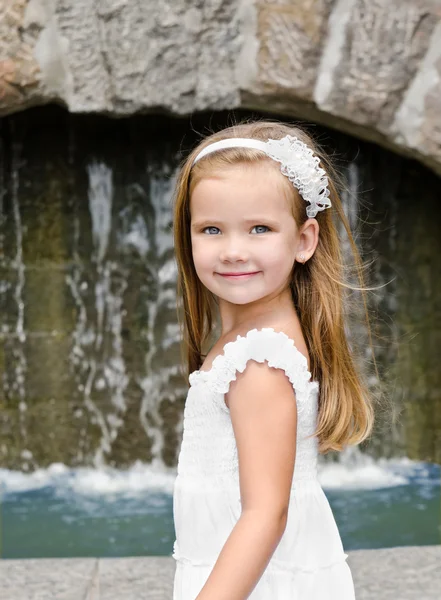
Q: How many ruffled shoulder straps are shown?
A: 1